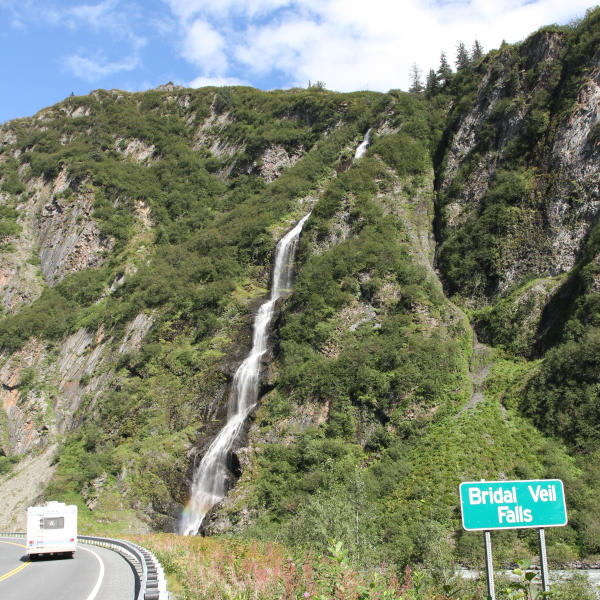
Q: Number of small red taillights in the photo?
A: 2